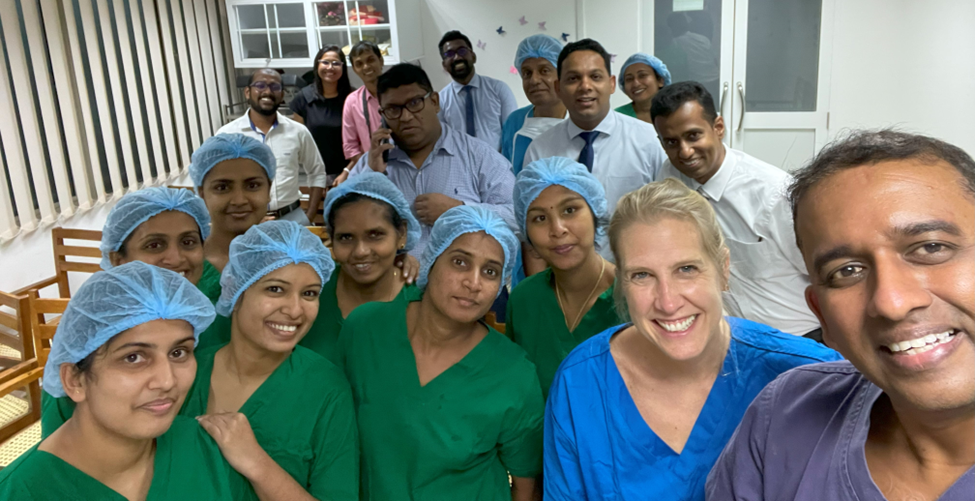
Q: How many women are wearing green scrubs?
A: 8